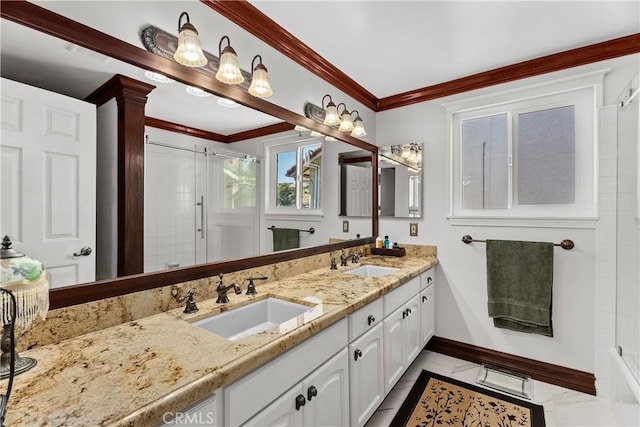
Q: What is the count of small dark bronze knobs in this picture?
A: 8